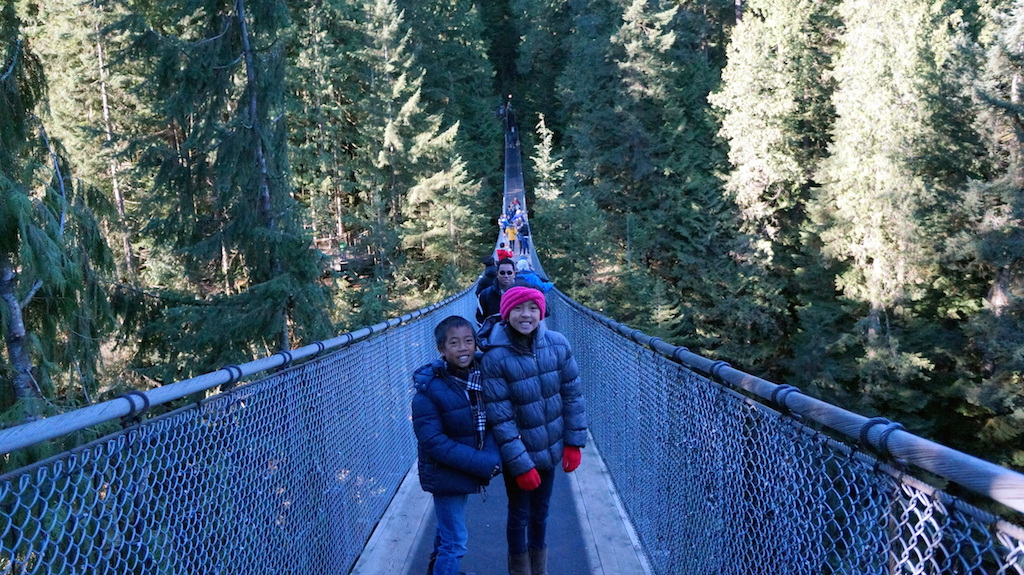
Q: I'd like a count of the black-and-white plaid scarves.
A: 1